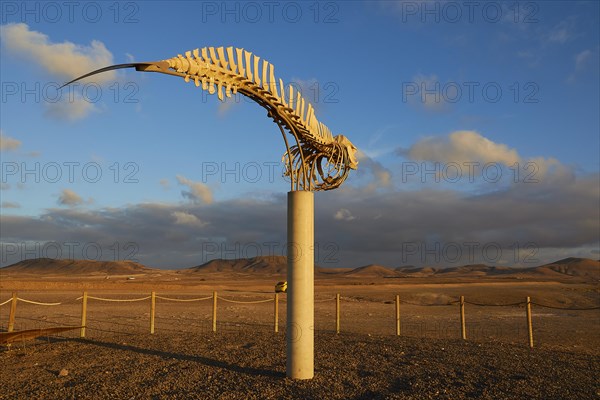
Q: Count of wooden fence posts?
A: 9